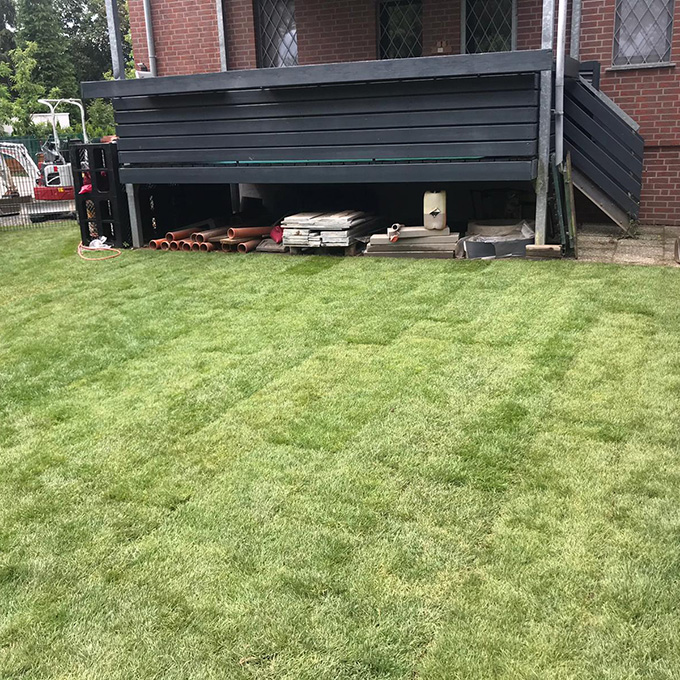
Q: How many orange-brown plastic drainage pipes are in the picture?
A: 13